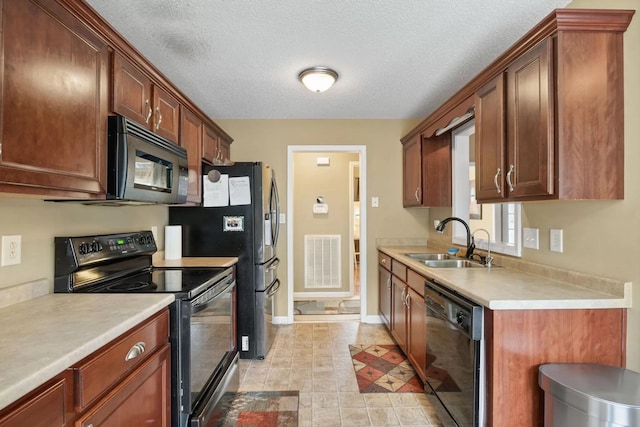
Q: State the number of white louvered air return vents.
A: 1